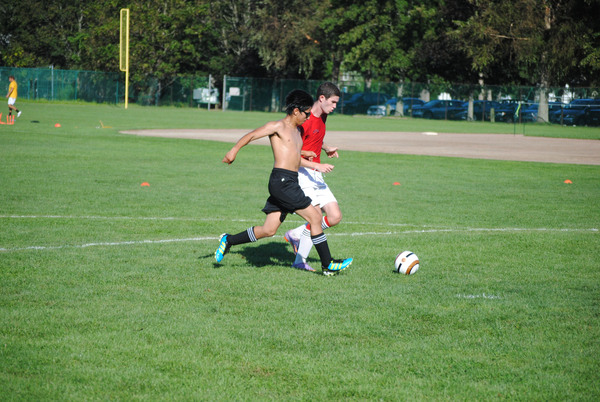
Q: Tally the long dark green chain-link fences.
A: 1